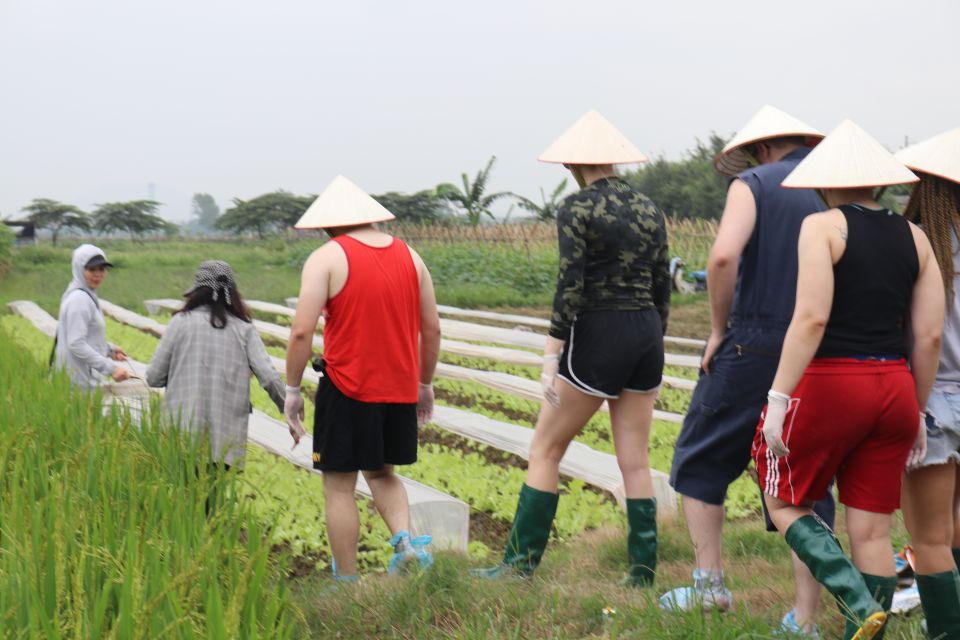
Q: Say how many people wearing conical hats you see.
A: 5